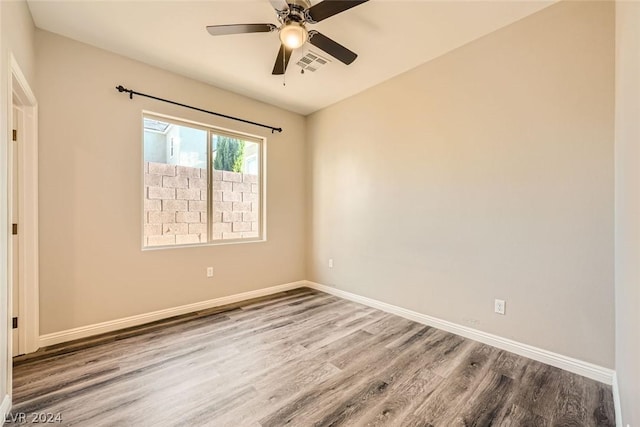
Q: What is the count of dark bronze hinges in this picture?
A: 3